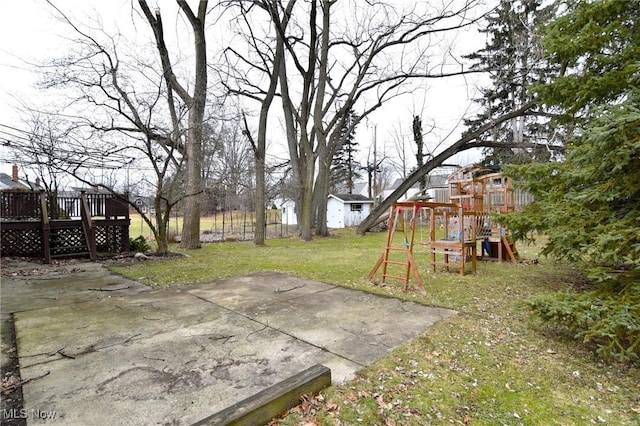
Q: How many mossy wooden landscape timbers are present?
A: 1